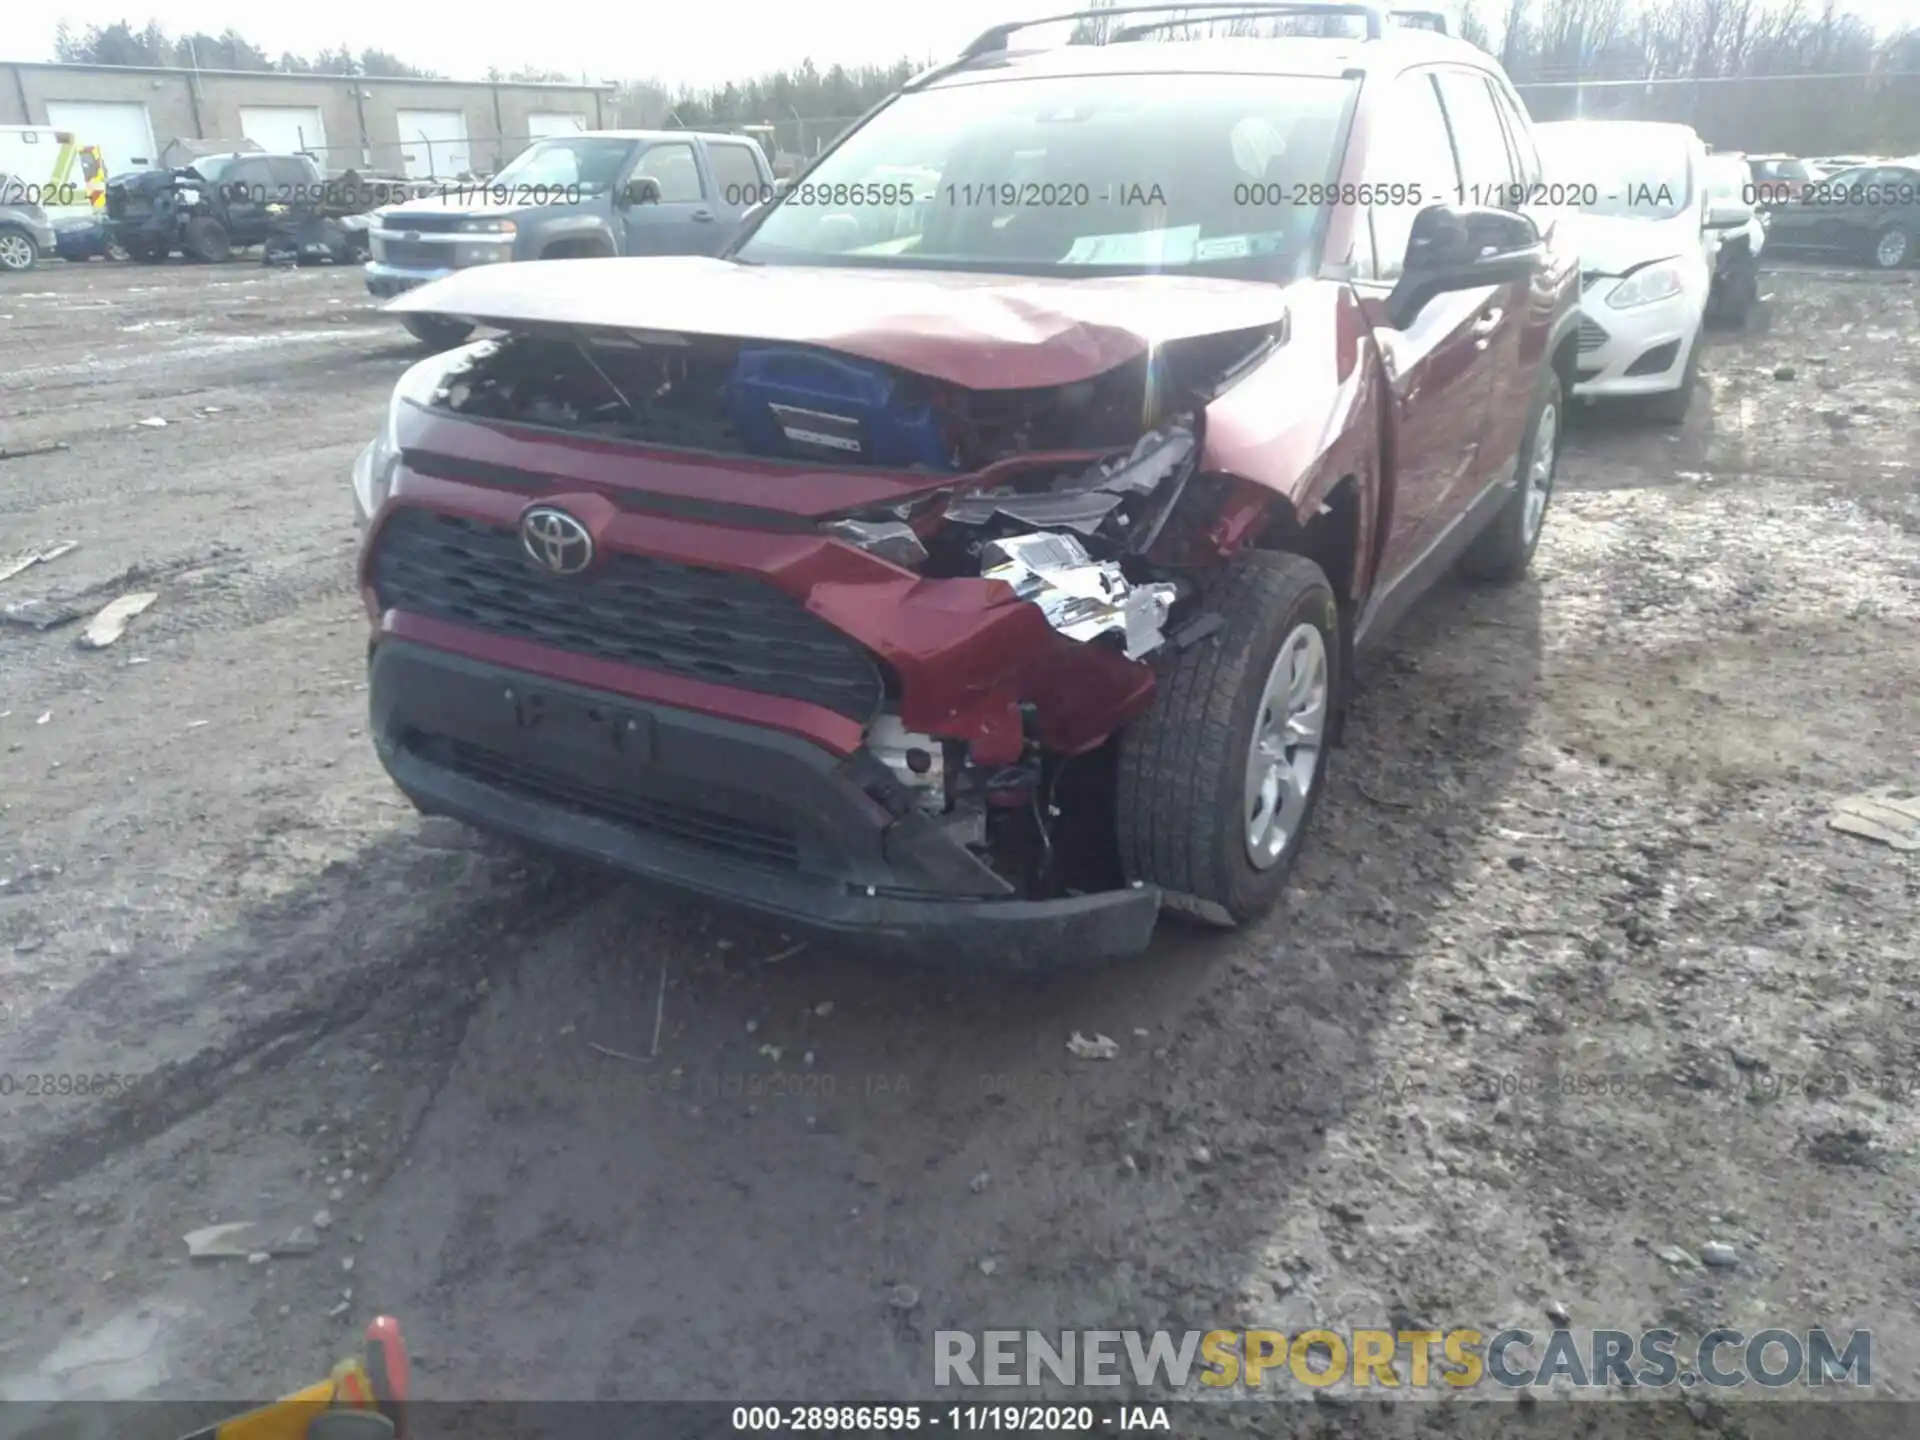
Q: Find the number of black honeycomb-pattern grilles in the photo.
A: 1